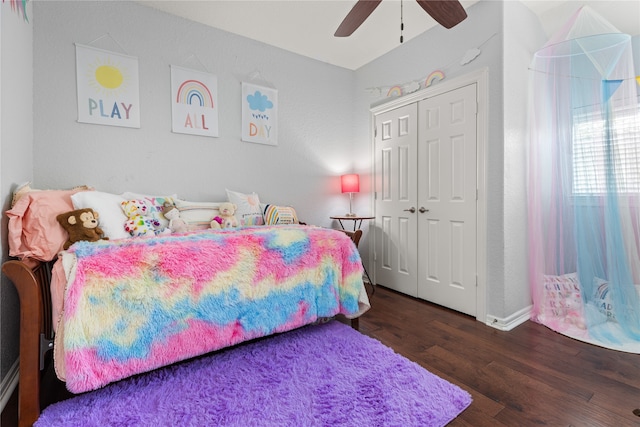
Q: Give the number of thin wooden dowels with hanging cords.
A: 3